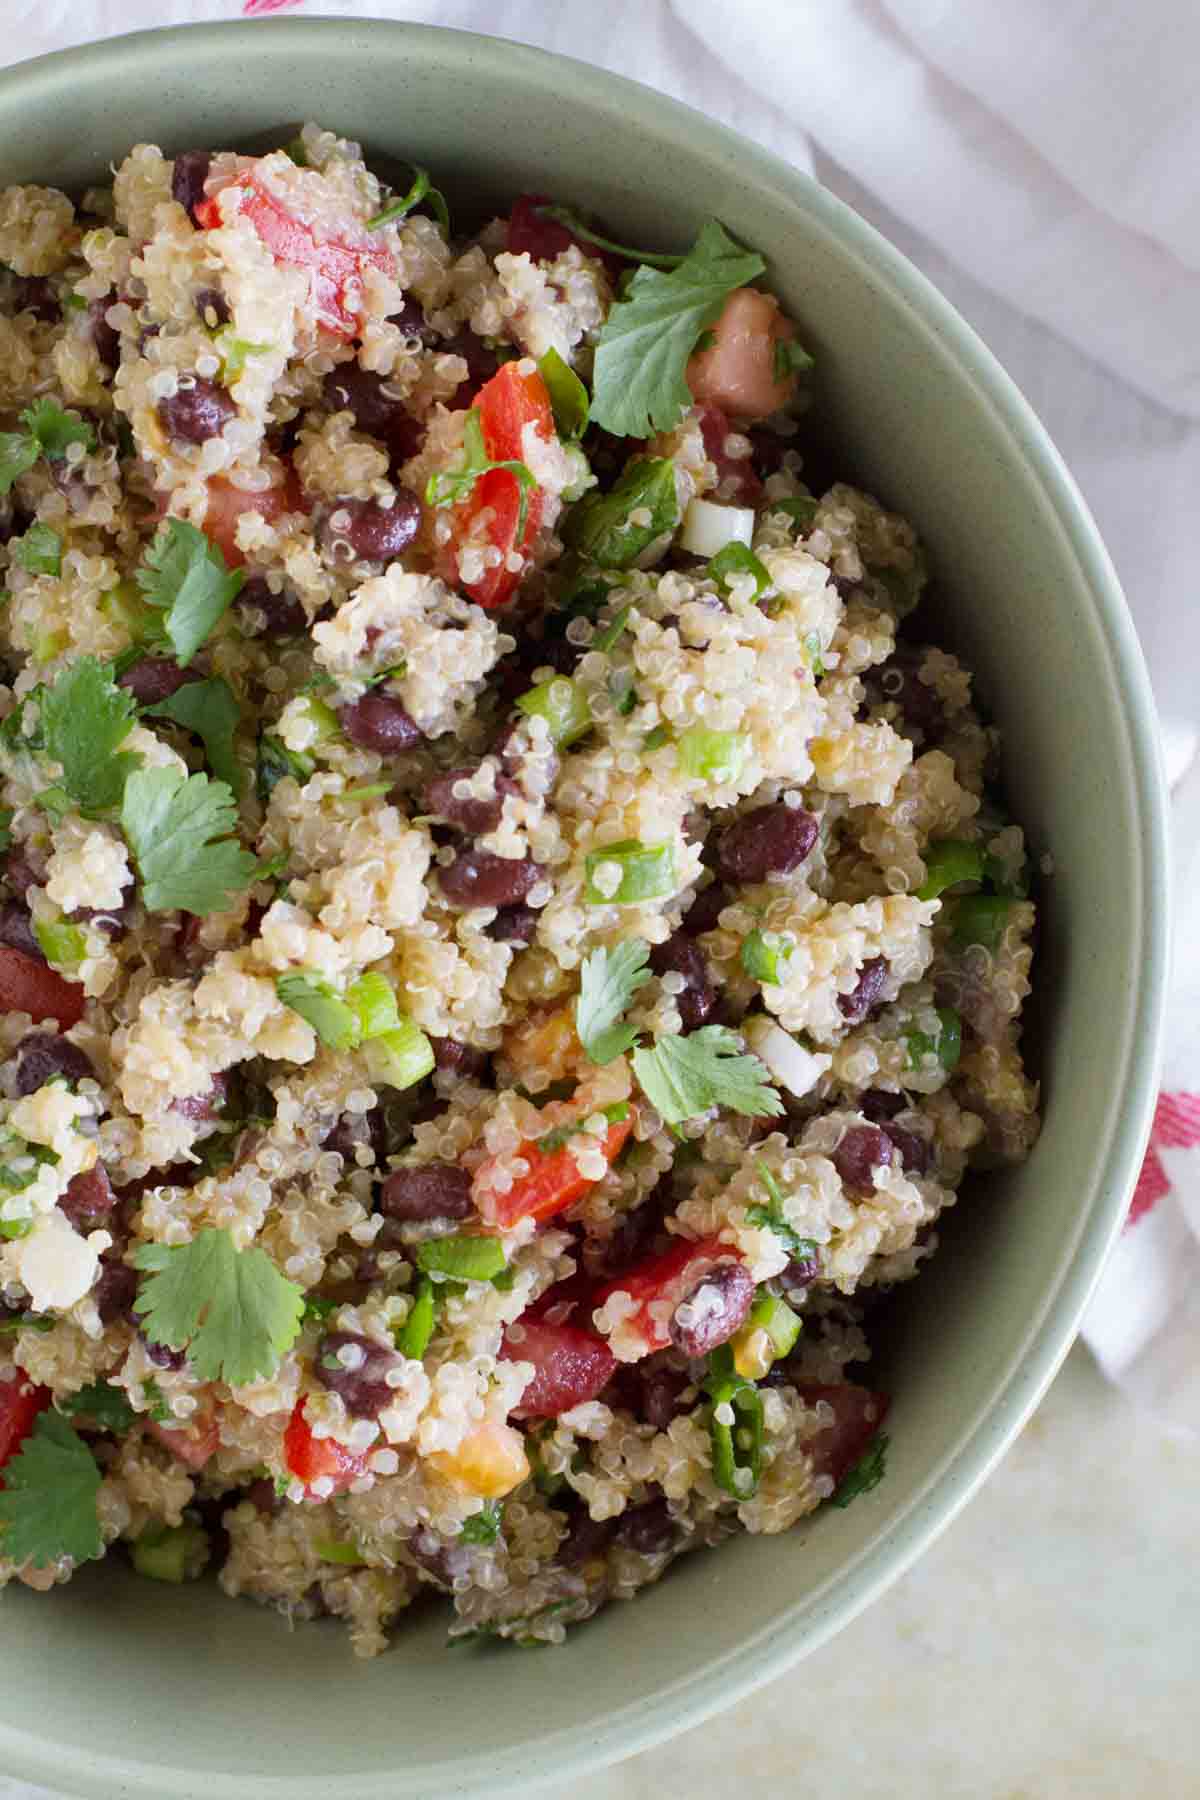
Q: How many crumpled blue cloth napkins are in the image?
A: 0